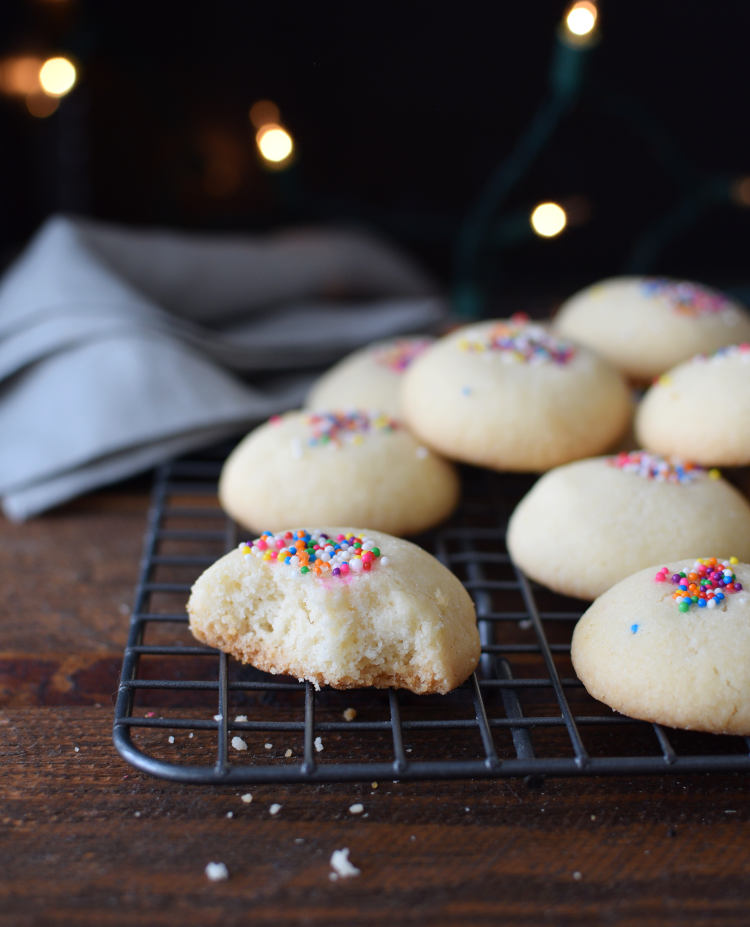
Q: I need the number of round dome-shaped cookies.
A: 8